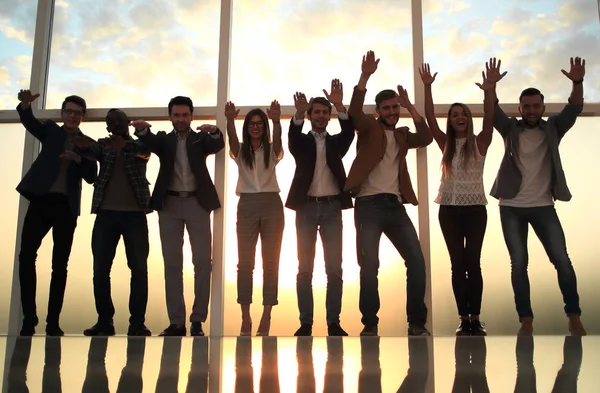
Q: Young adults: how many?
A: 8